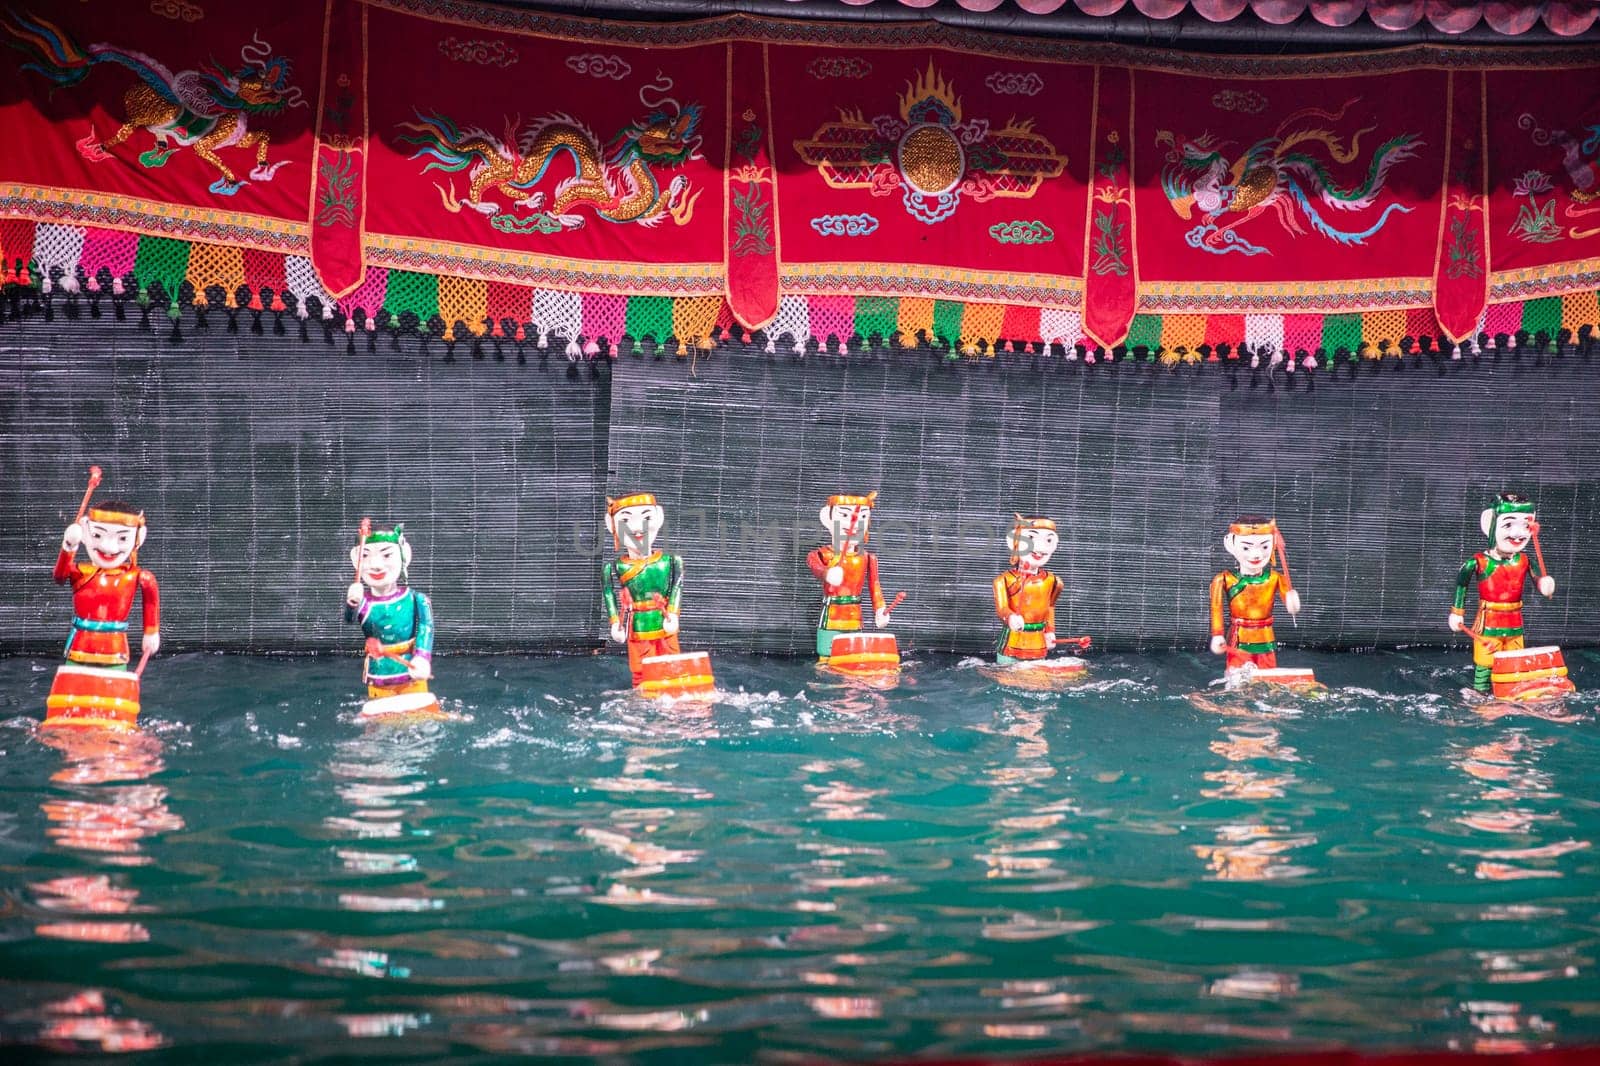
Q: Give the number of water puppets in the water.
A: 7